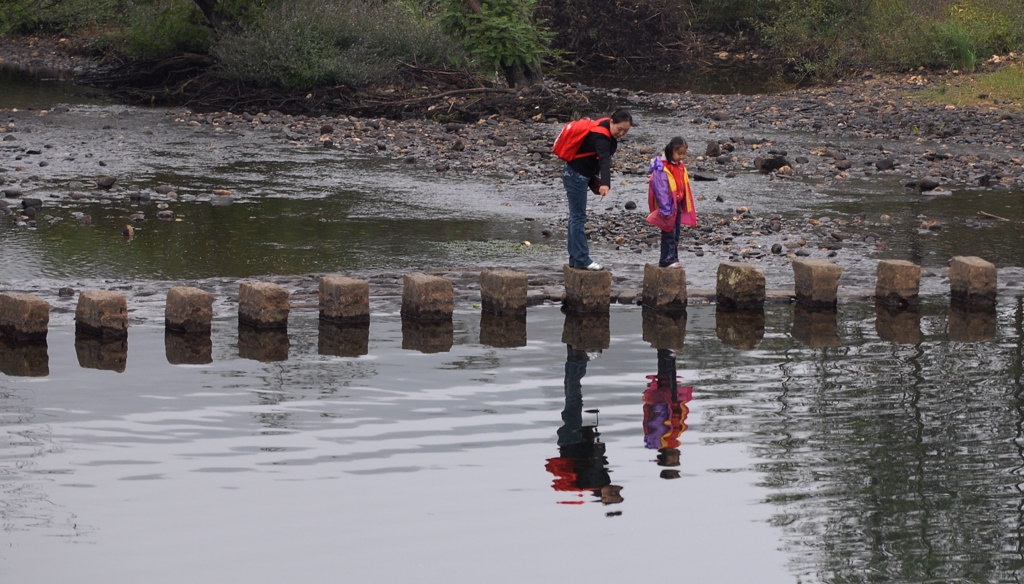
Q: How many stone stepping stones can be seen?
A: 13